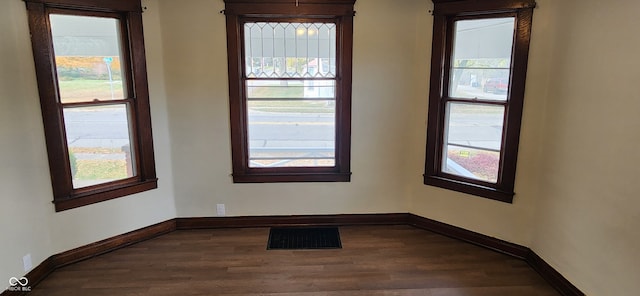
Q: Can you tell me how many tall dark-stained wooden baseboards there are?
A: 5